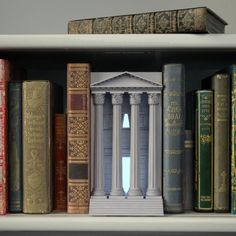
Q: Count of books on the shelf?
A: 11